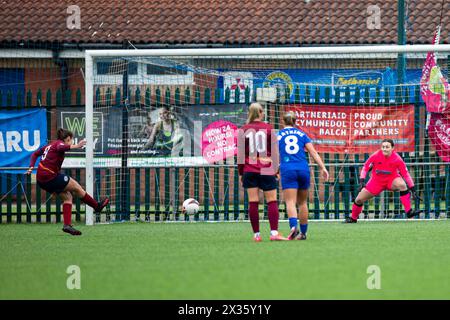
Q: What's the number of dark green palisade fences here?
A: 1